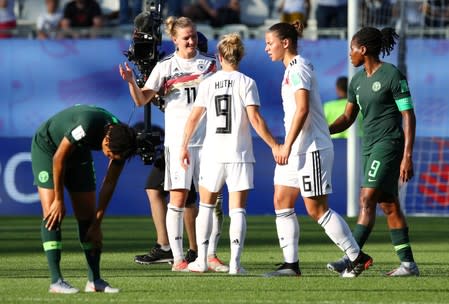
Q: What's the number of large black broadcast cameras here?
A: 1